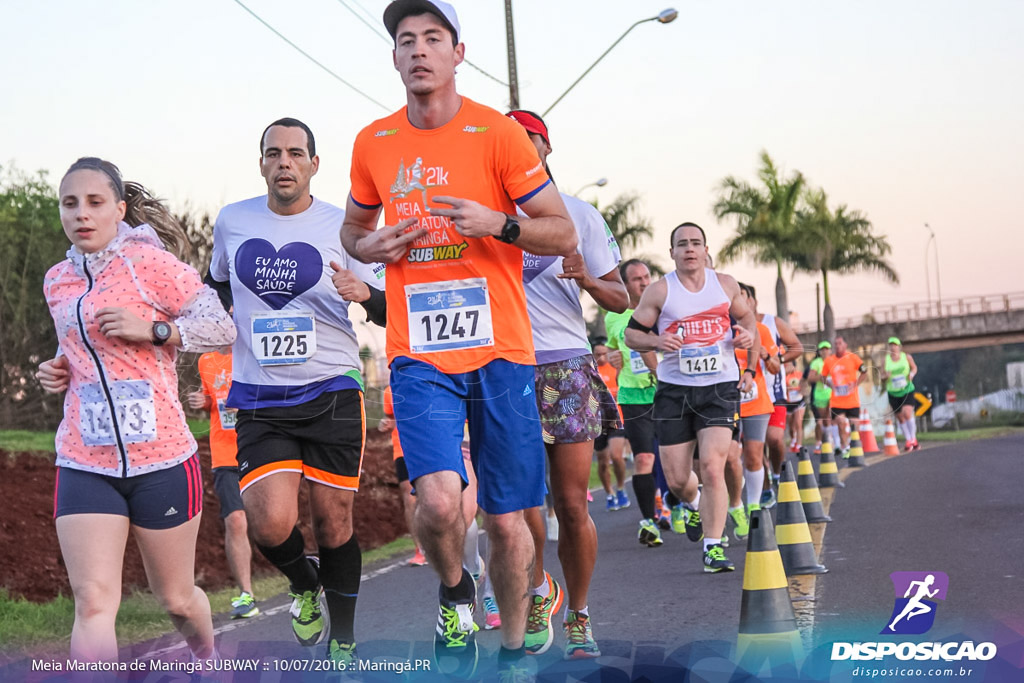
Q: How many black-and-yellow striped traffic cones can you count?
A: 5